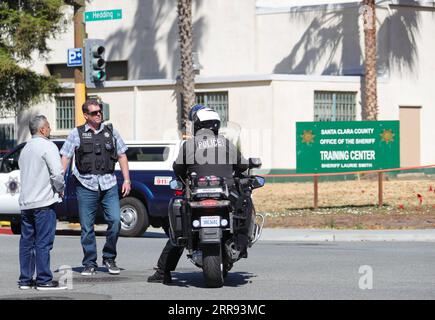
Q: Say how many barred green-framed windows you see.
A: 3